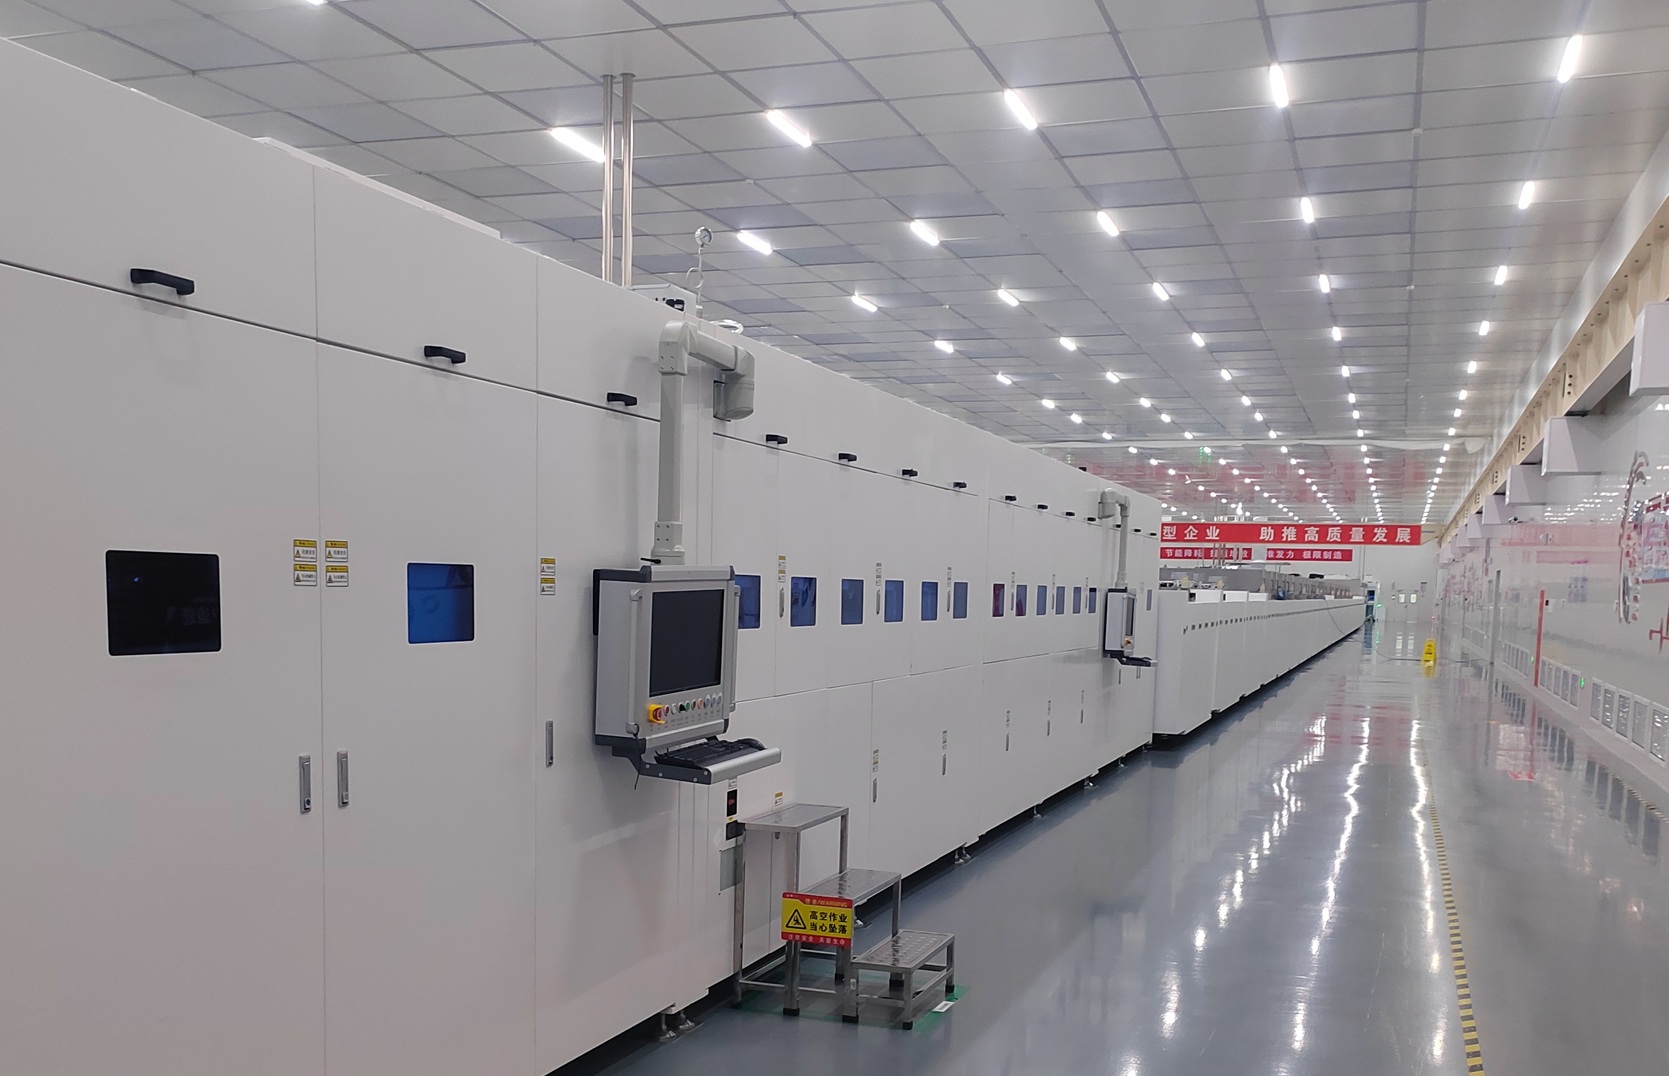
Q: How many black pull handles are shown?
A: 14